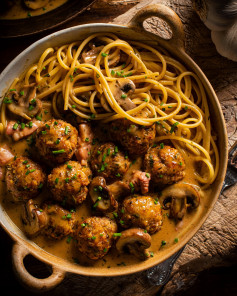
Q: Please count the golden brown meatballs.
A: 9